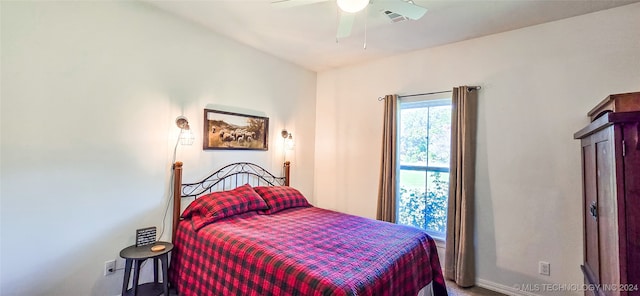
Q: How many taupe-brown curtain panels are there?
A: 2